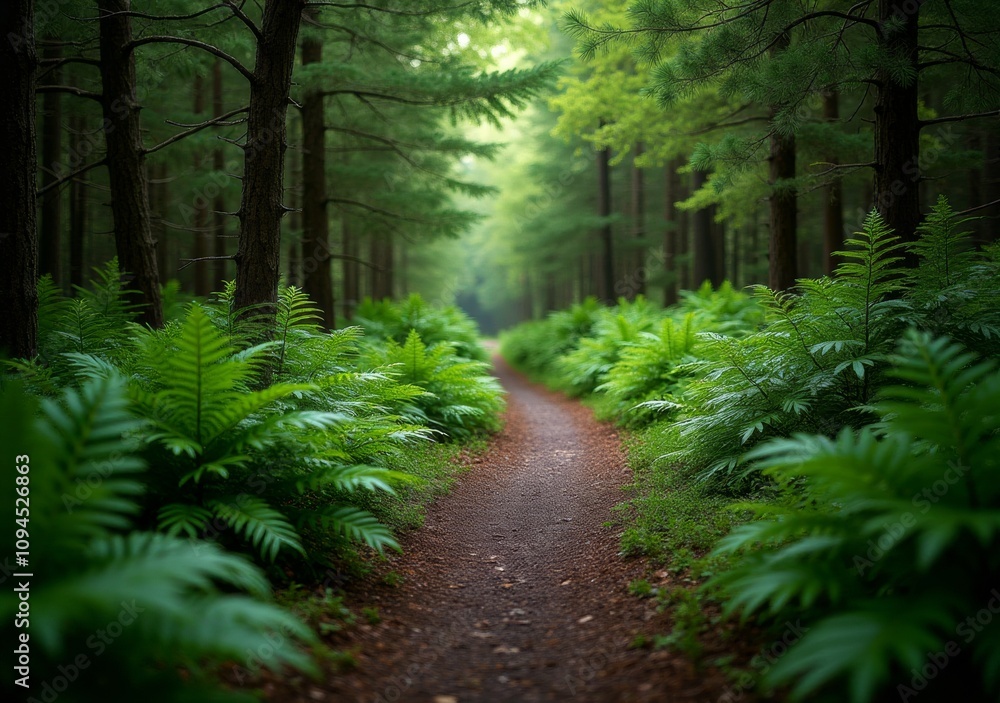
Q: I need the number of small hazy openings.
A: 1